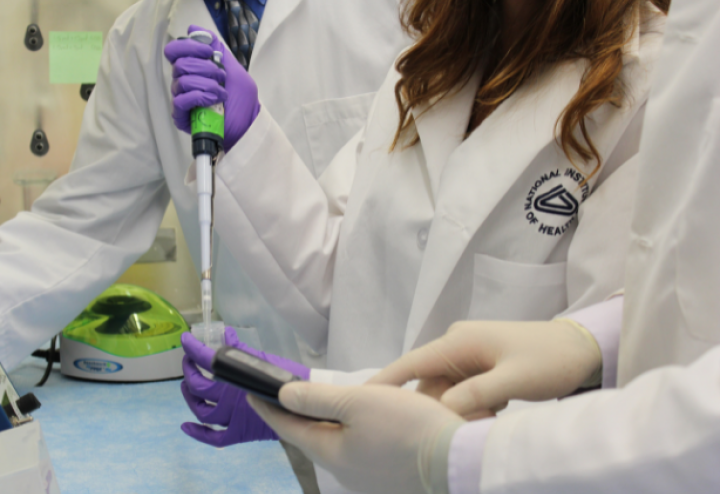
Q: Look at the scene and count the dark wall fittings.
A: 3